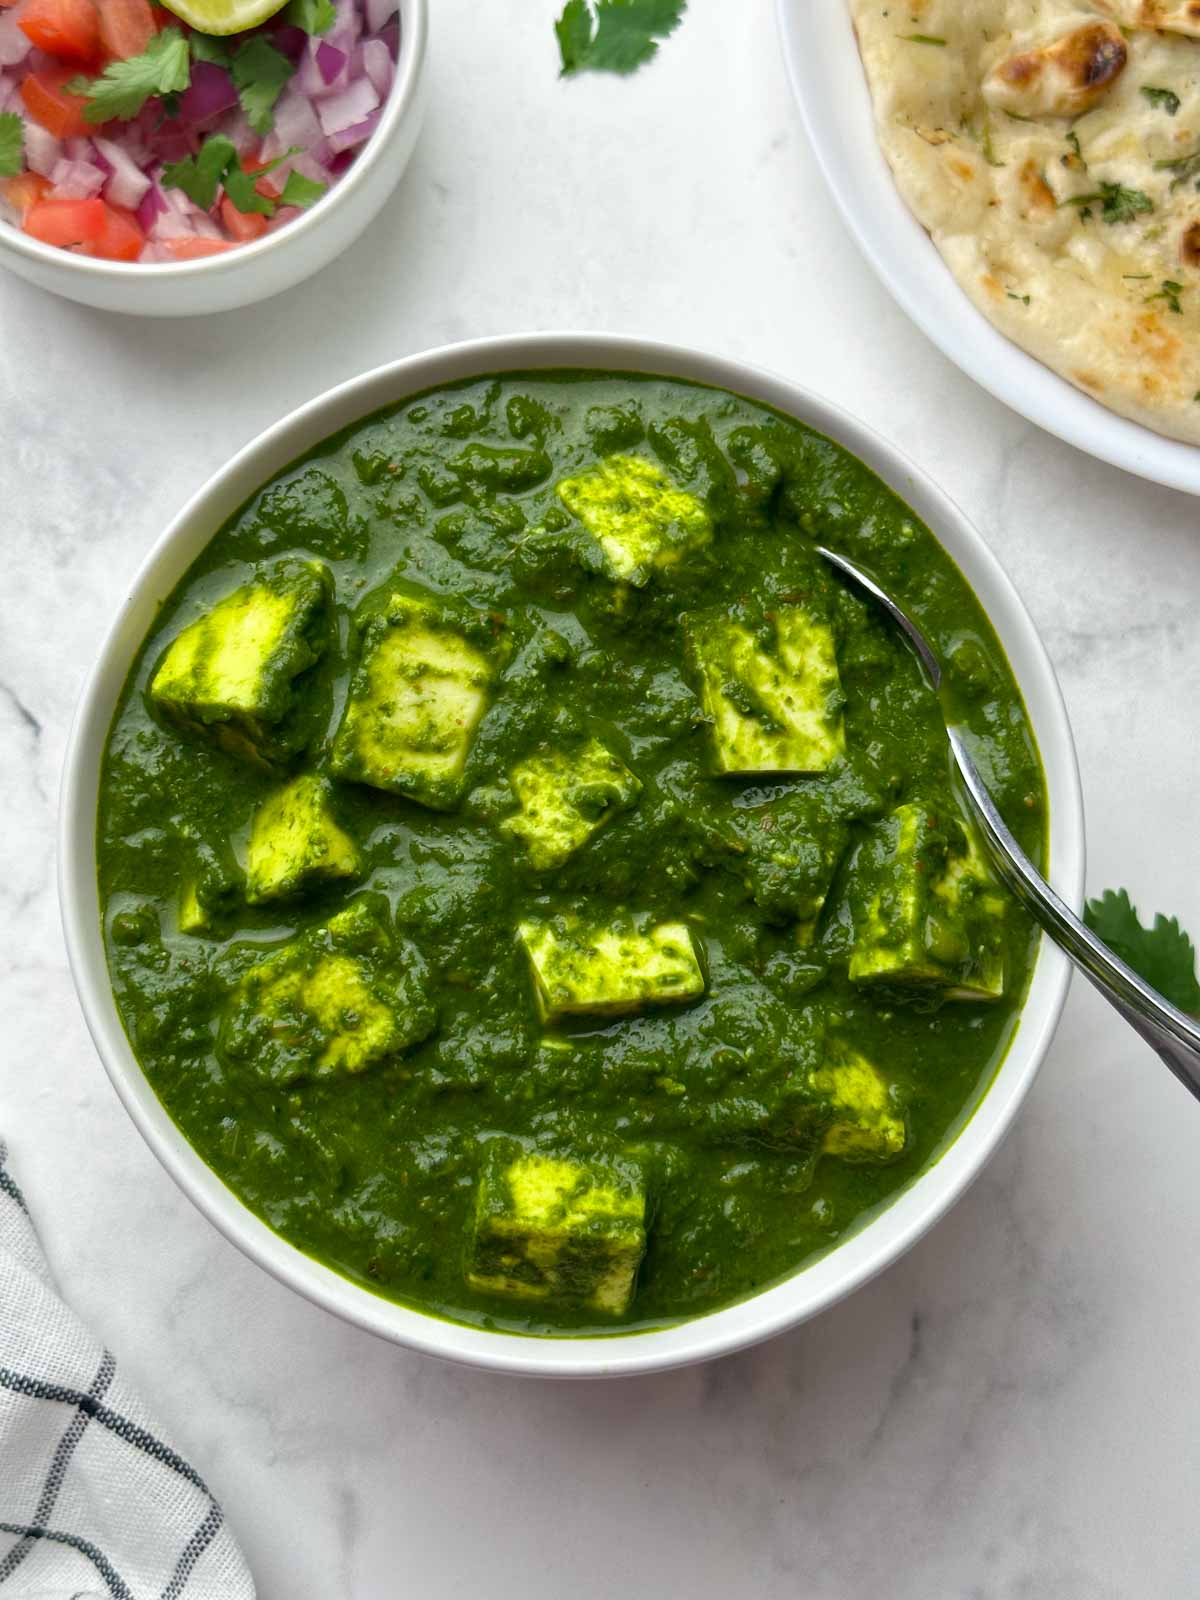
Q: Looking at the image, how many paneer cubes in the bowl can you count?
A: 11